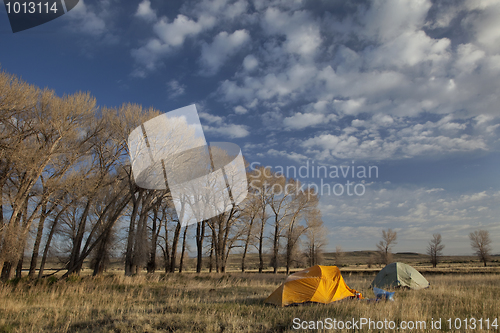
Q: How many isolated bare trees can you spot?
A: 3